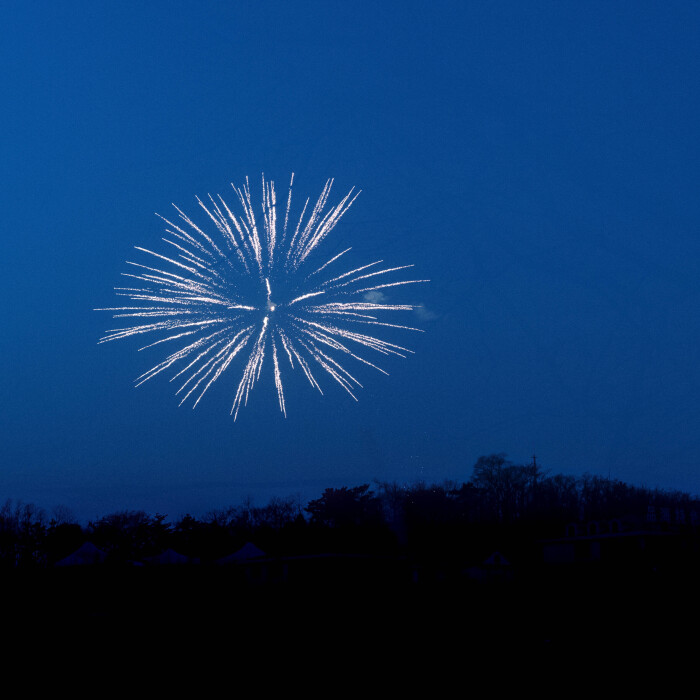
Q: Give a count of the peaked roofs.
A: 3